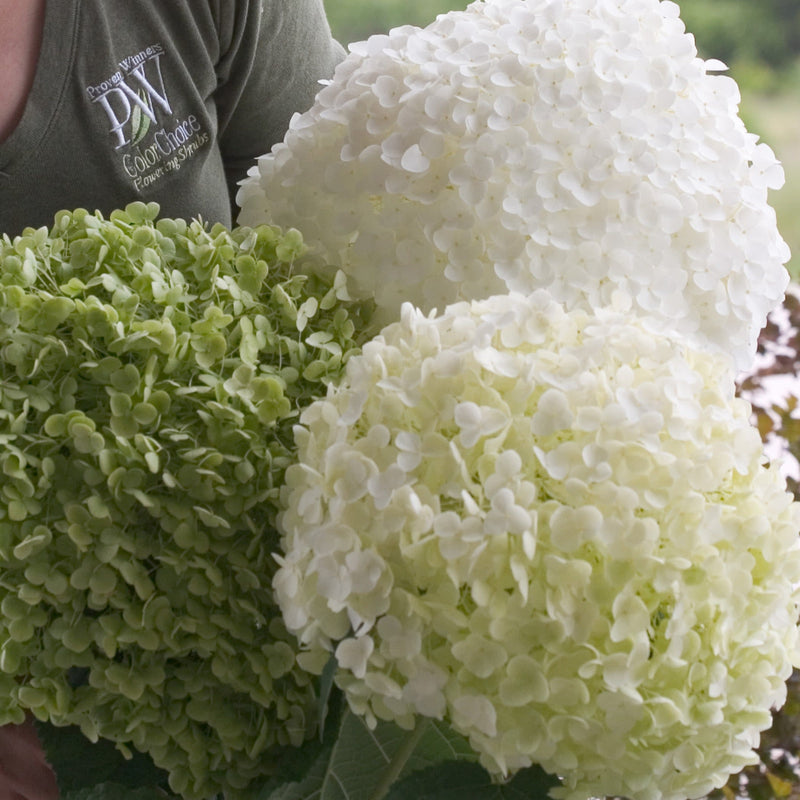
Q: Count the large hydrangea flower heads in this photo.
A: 3